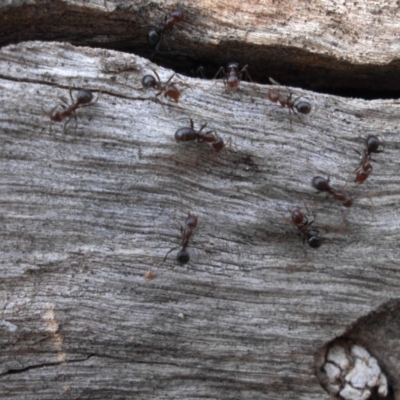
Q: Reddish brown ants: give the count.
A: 10